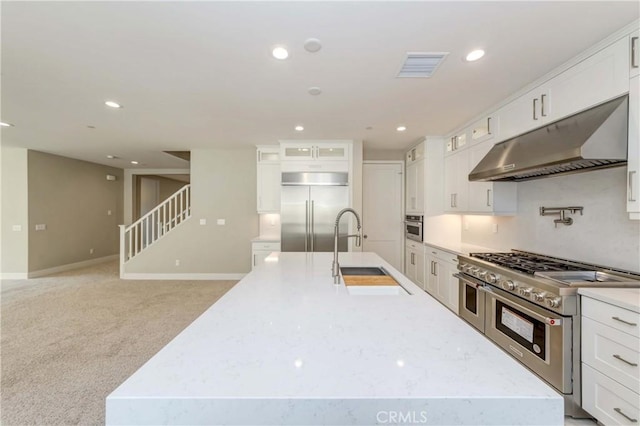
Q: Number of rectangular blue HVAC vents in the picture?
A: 1